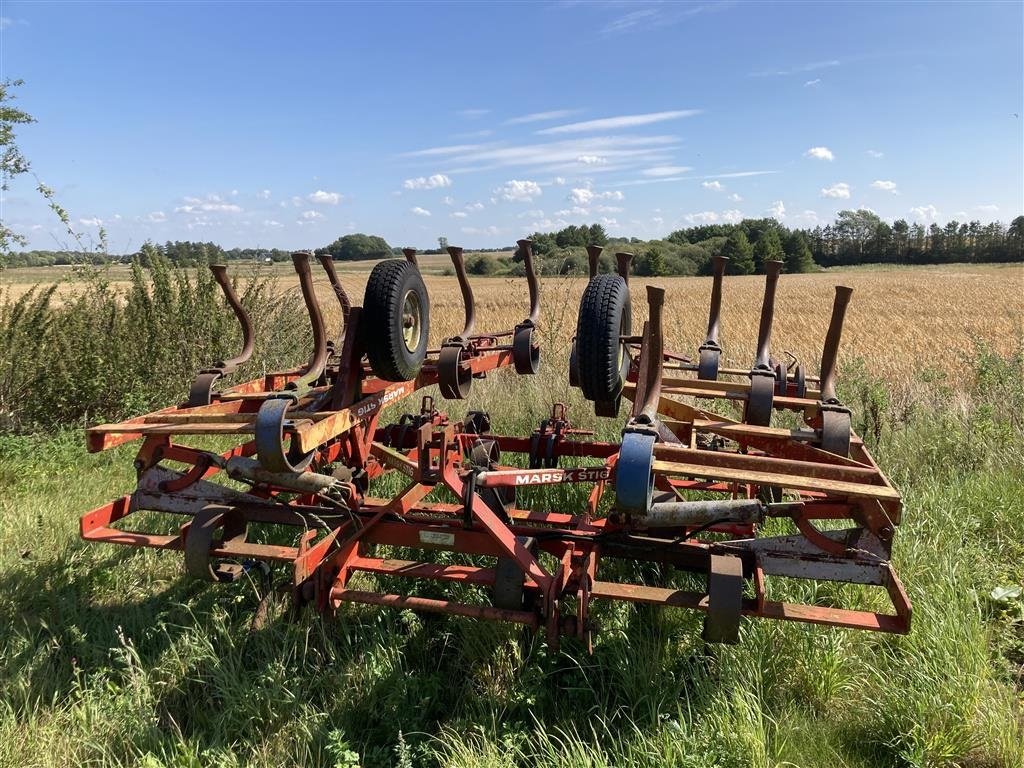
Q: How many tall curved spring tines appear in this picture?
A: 12